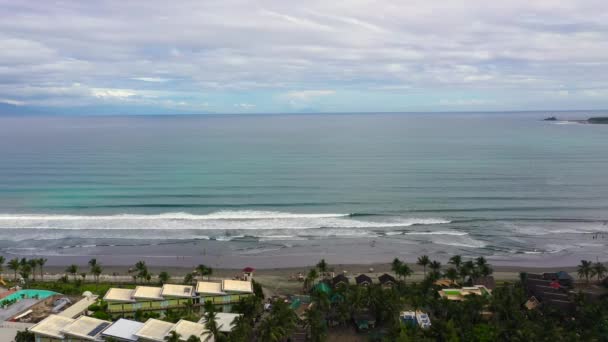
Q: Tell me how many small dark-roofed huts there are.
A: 3